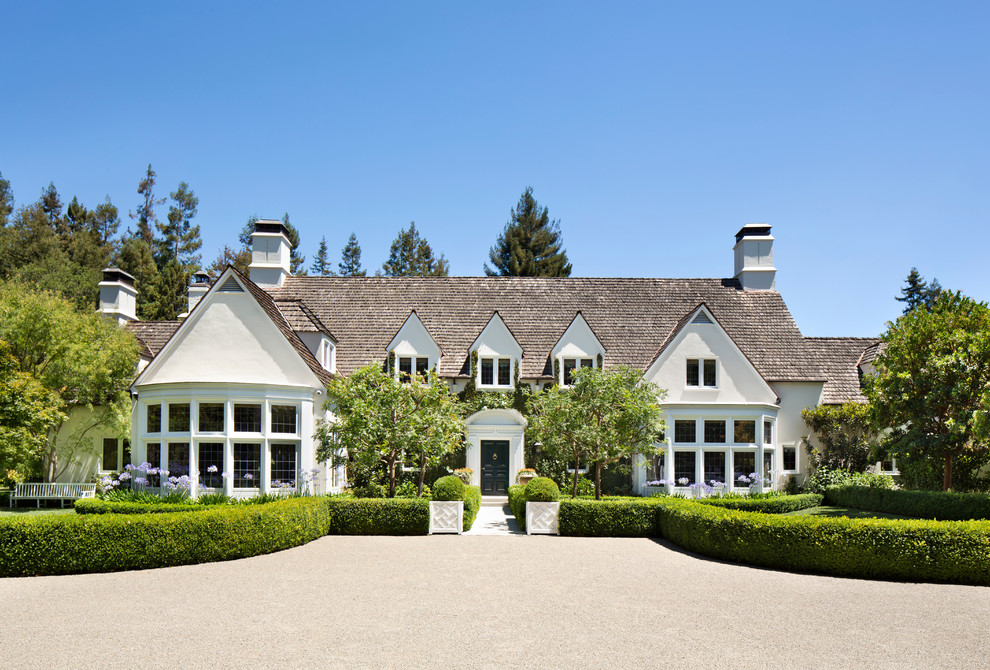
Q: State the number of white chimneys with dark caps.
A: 4